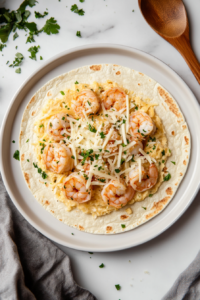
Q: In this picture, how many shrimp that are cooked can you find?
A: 8